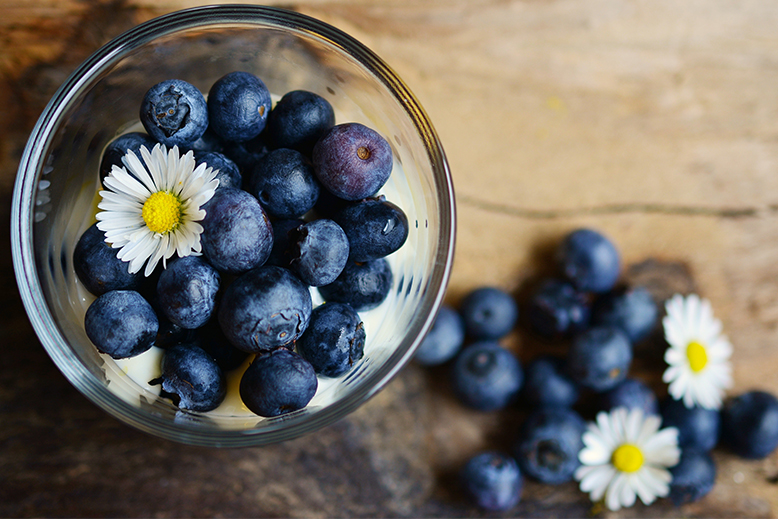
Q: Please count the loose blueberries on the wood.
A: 14